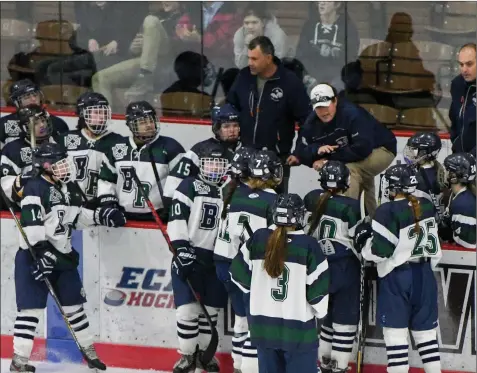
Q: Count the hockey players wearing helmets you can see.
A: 14